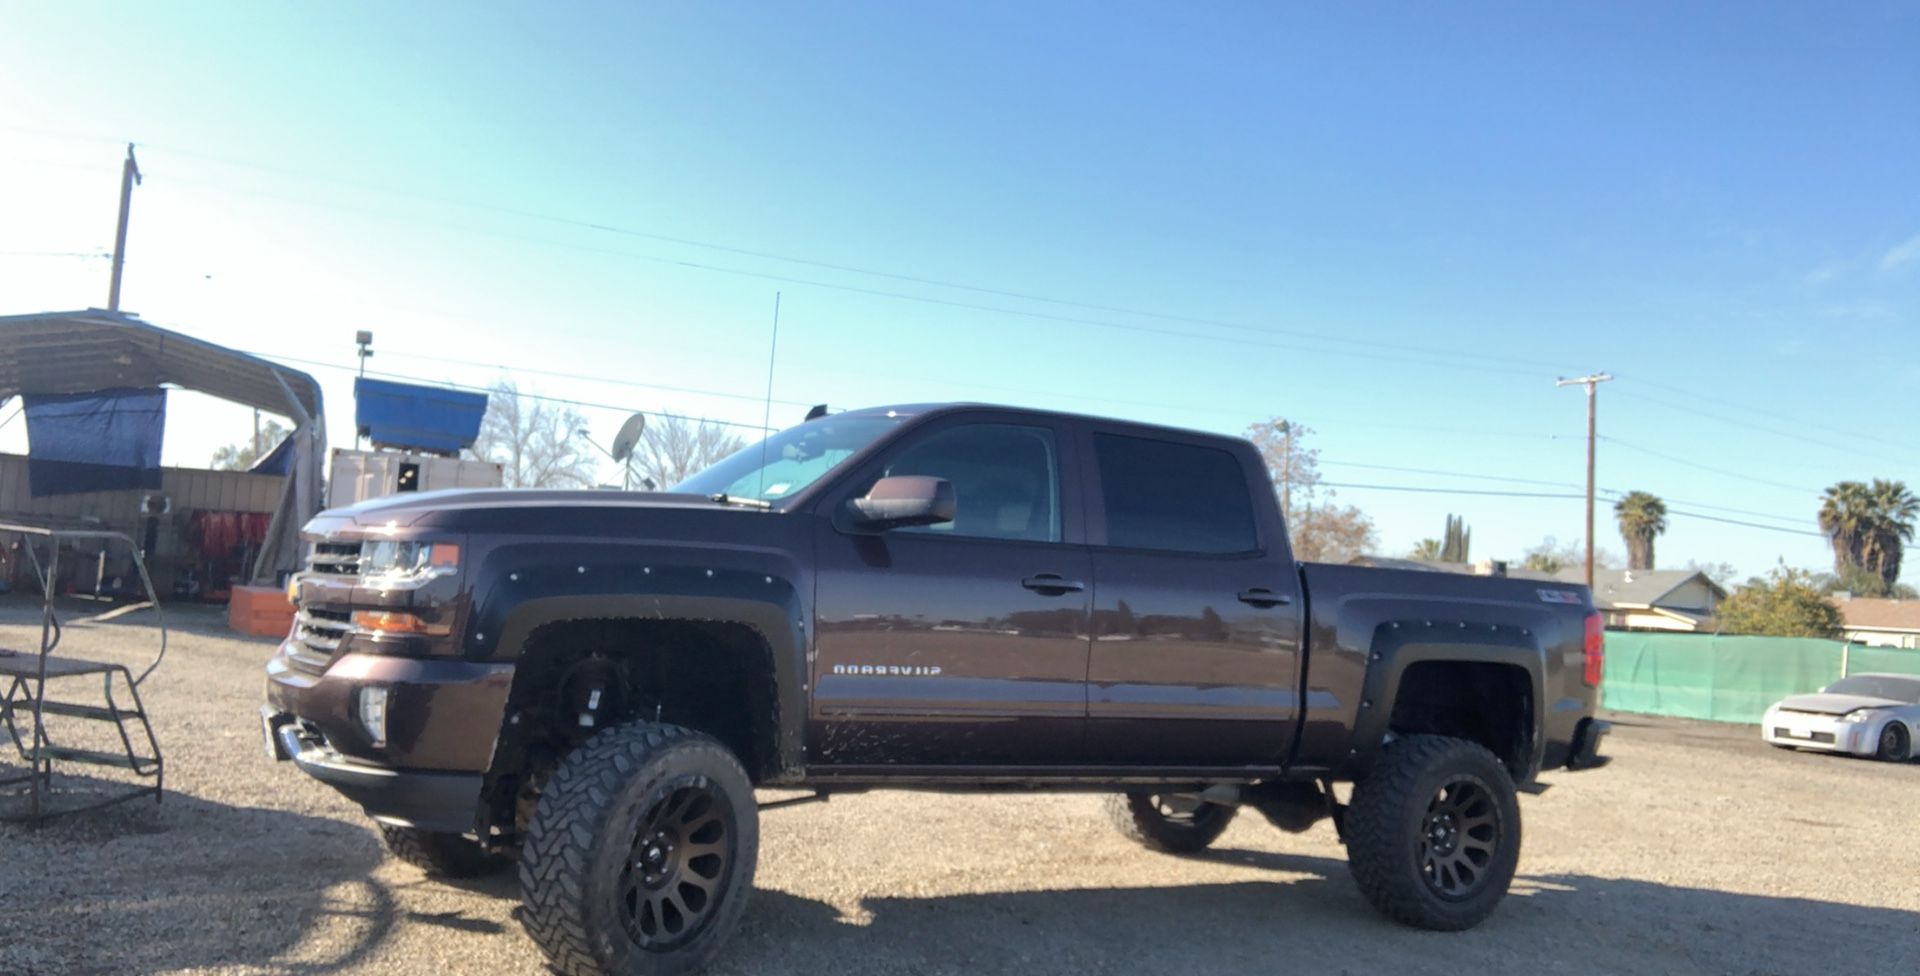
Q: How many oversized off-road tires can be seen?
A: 4